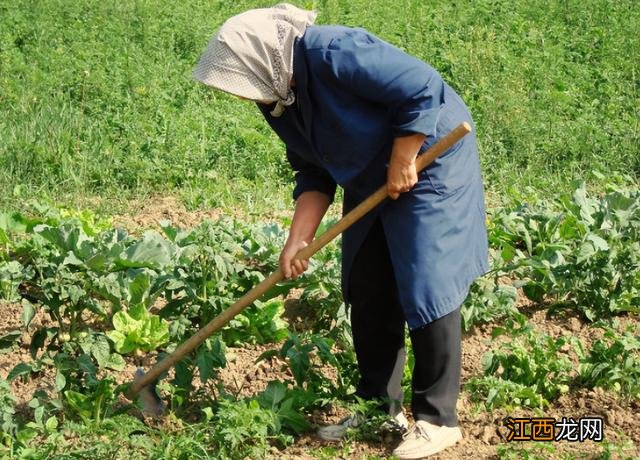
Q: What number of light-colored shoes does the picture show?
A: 2